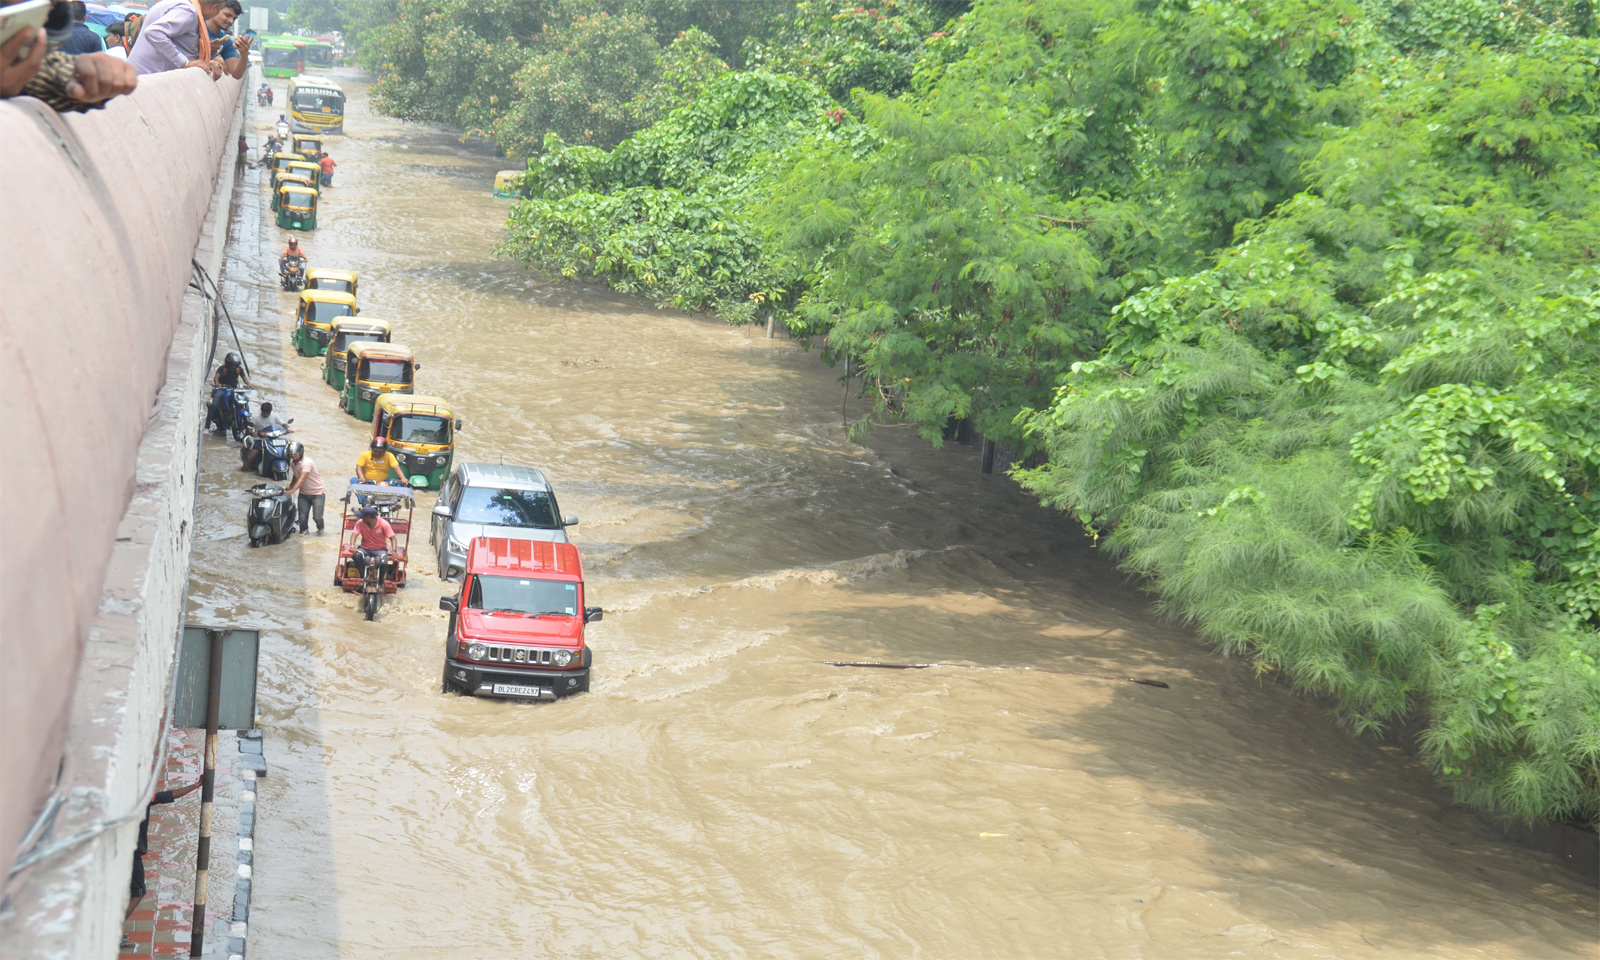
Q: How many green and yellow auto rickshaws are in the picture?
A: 11